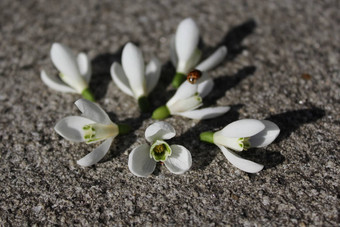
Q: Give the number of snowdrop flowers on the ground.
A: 7